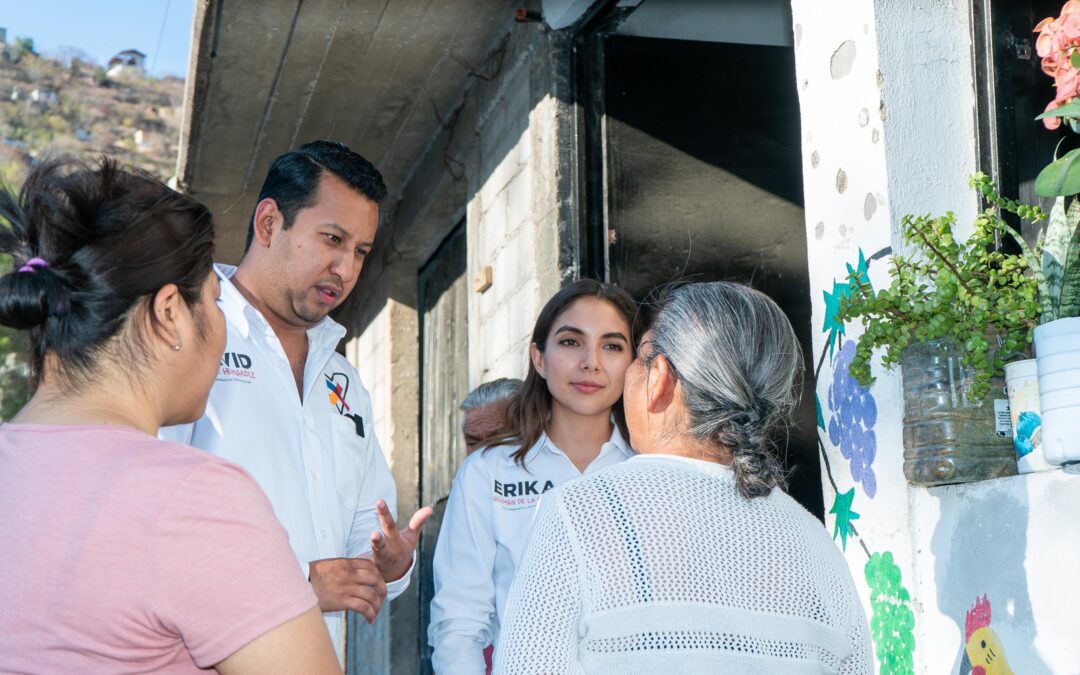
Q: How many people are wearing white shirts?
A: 3